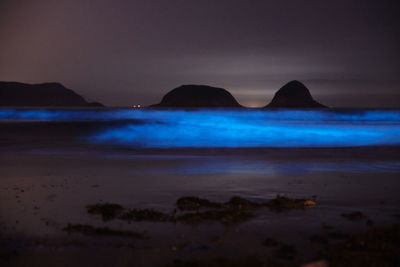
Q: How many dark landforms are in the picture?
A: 3